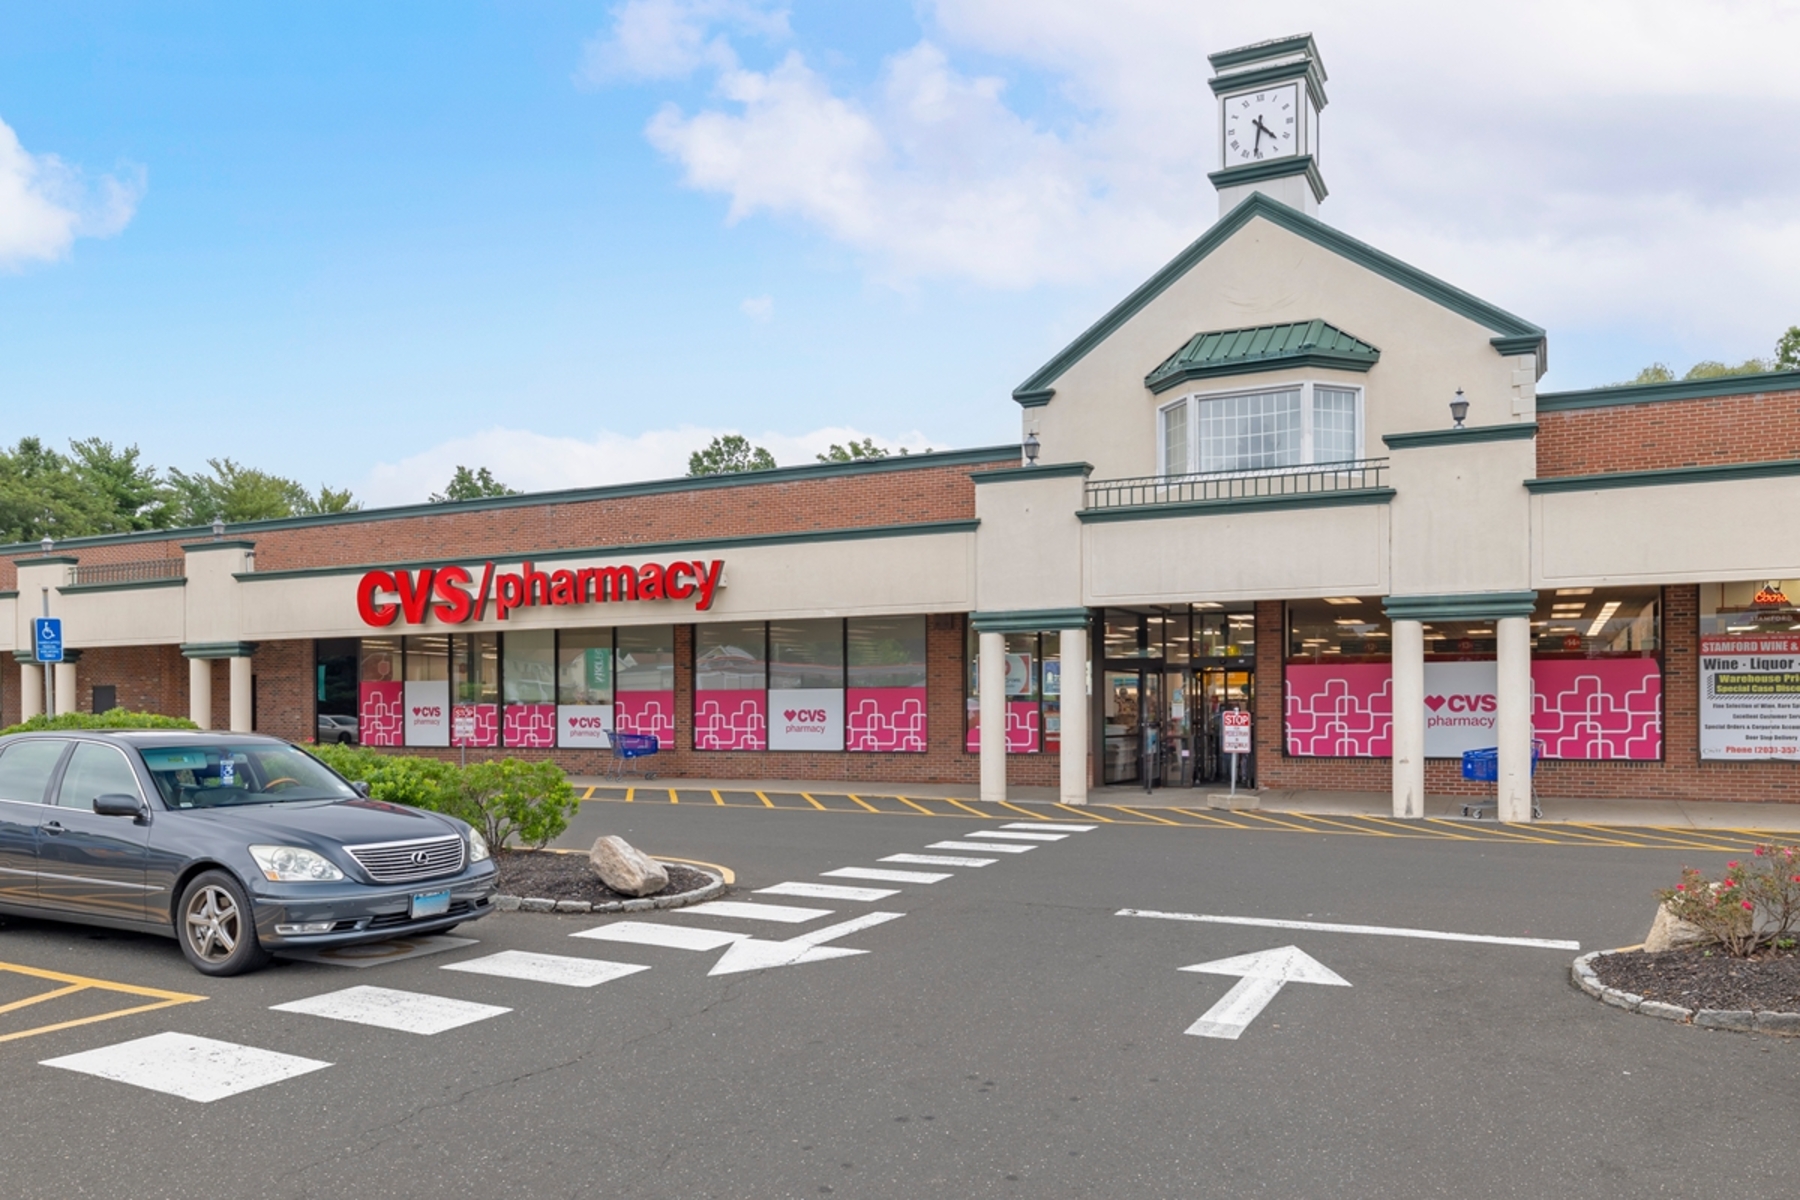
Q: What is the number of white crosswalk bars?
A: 11